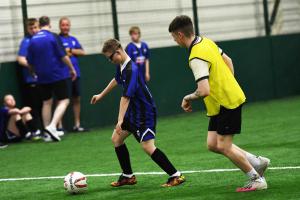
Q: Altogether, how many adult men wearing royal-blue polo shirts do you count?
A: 3